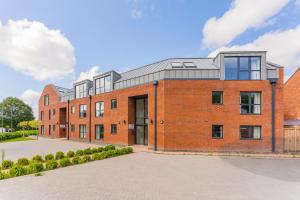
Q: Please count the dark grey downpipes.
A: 4